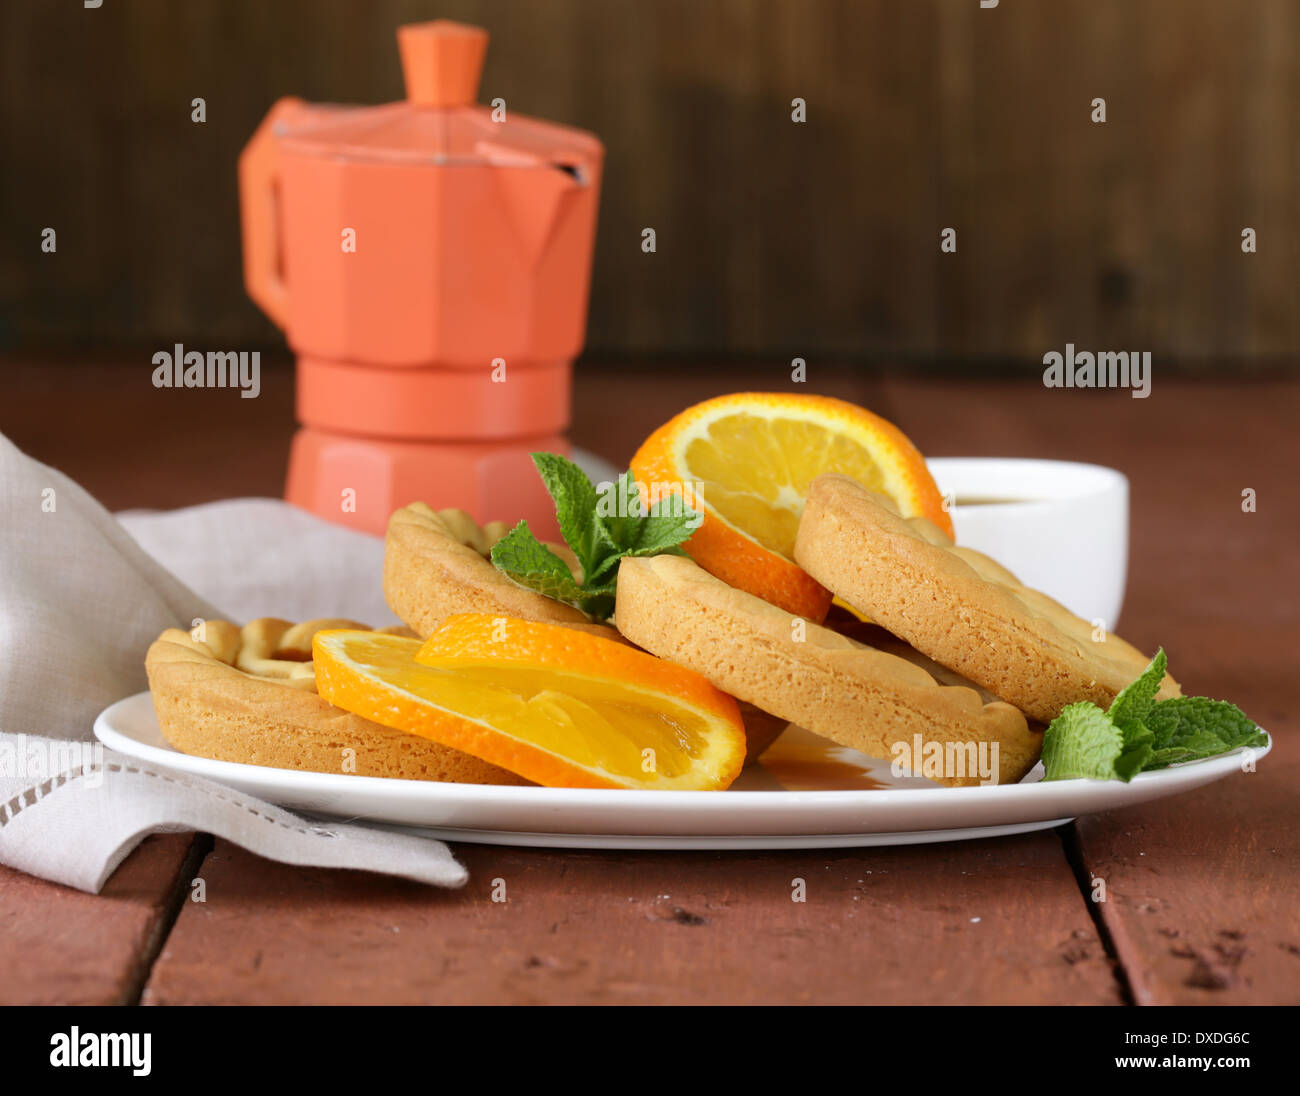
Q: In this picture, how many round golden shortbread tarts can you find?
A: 4